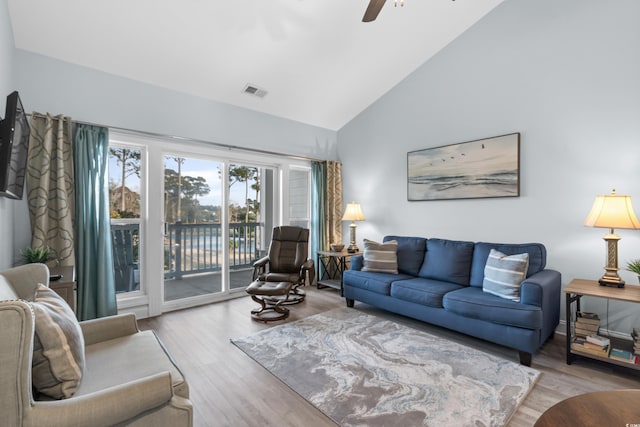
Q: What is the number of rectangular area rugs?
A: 1